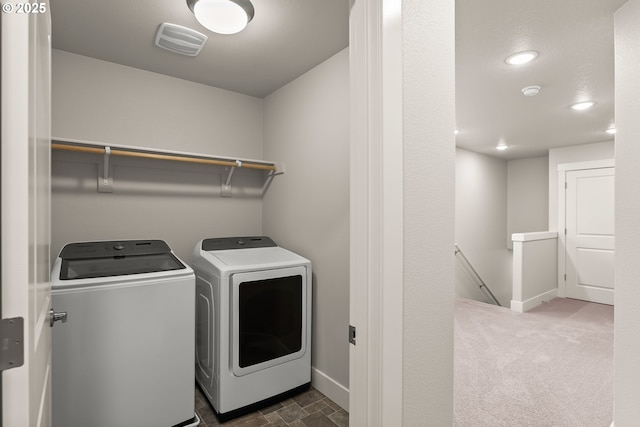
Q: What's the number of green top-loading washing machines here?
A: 0